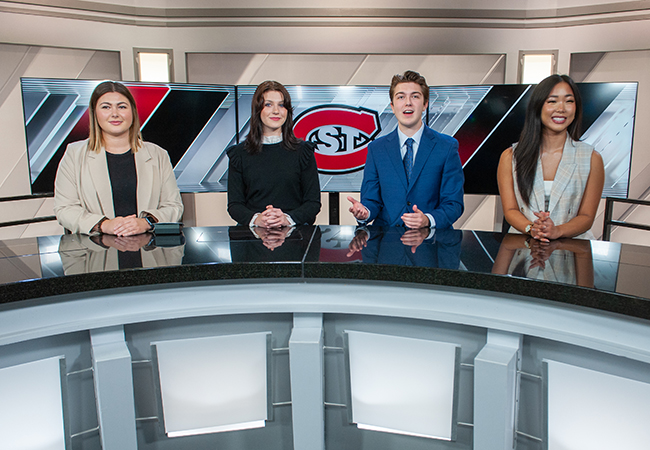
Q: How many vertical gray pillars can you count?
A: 3